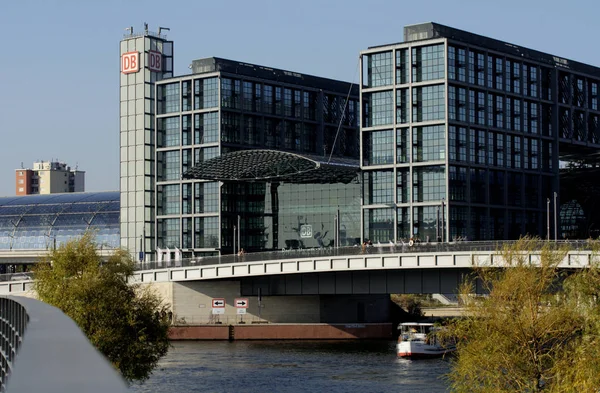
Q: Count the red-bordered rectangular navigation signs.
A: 2